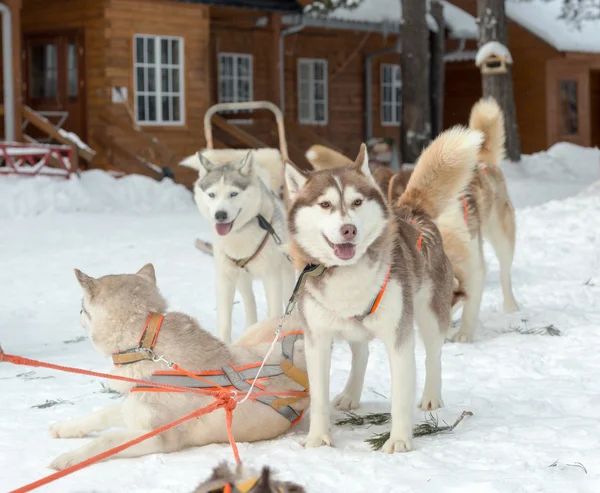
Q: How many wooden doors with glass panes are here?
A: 1